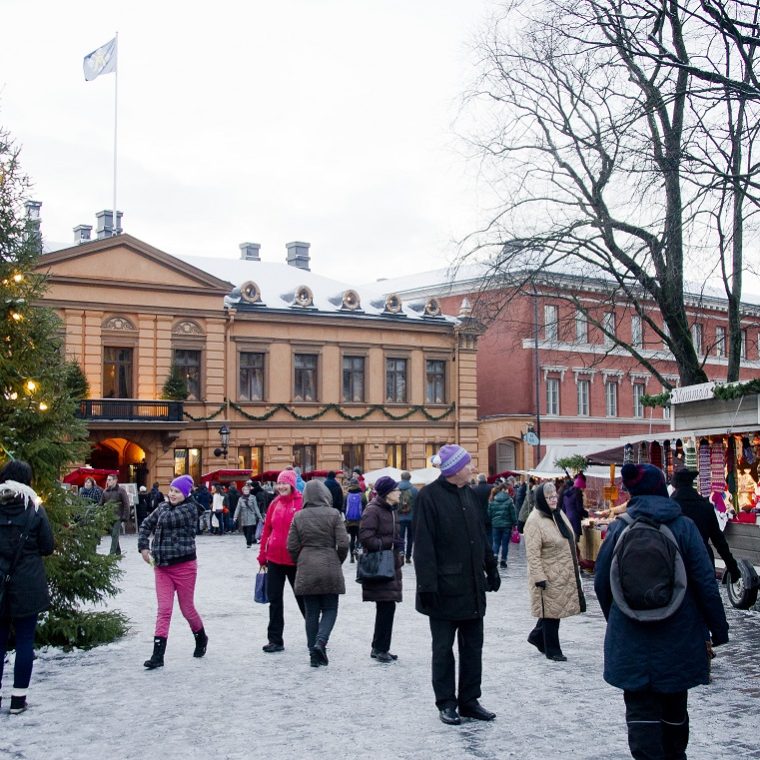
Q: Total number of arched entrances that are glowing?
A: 1